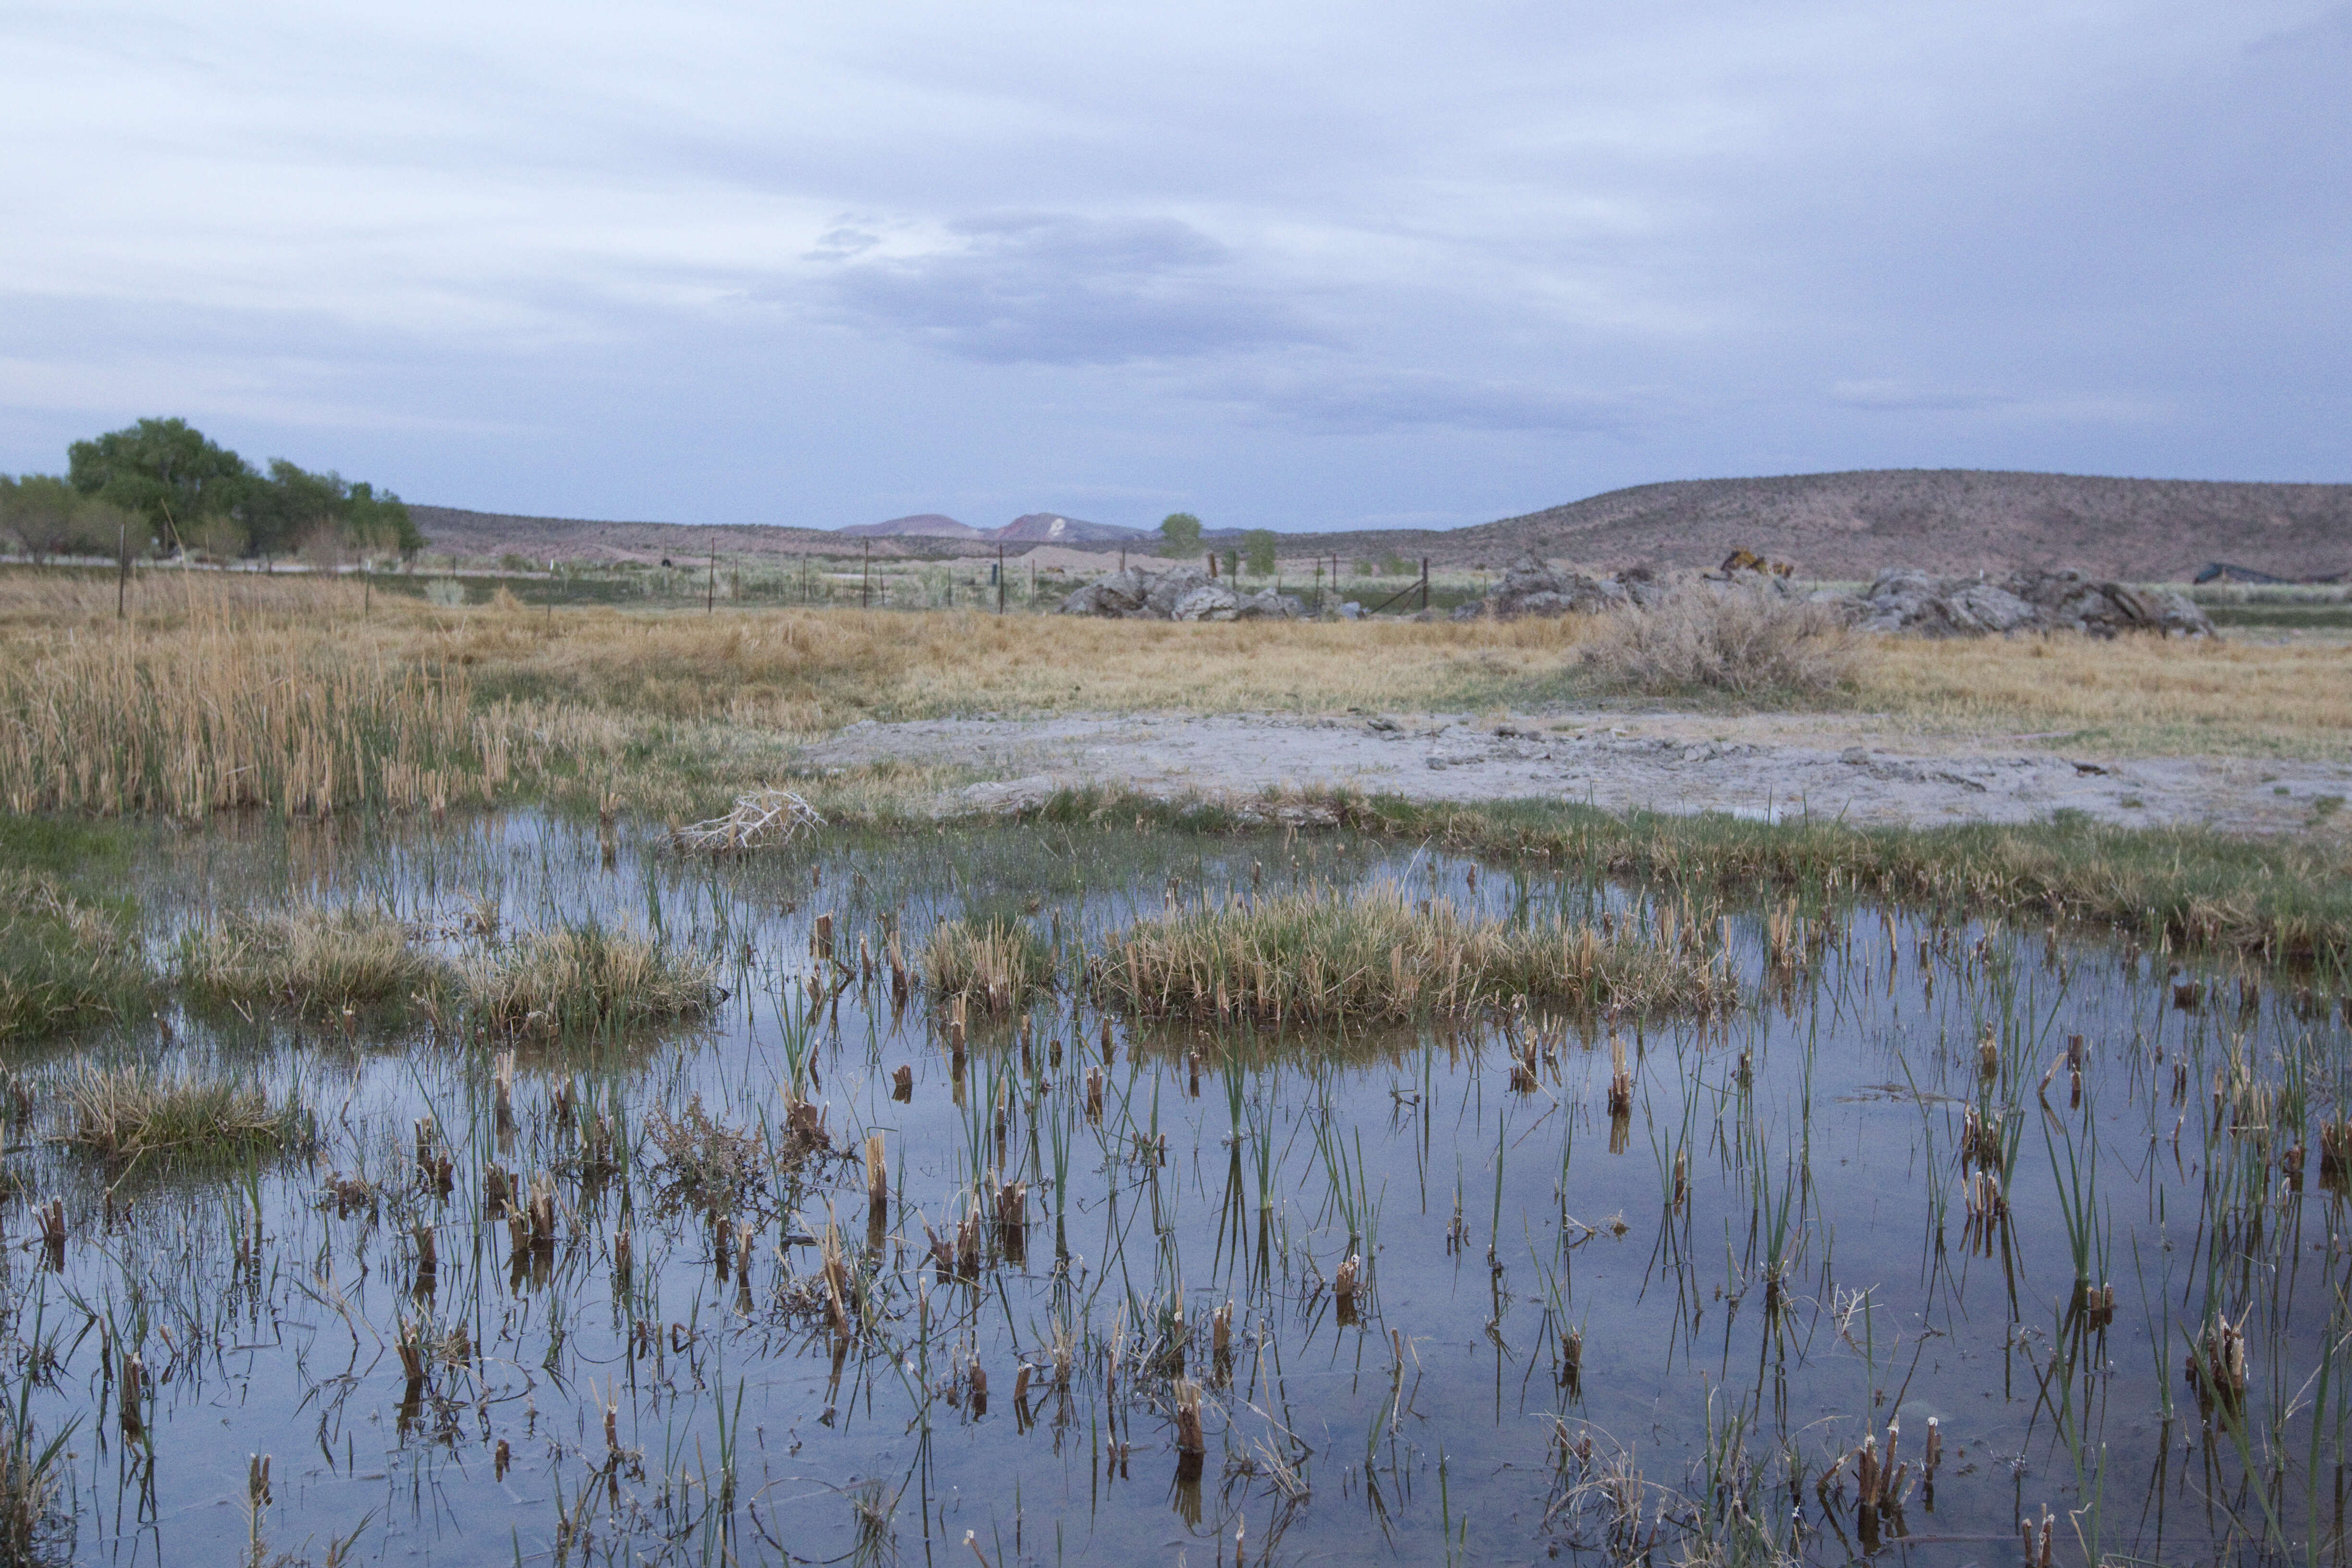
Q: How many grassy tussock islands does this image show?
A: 5